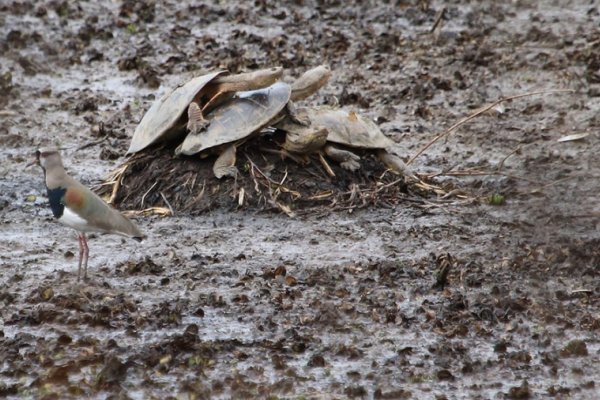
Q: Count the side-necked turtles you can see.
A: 3